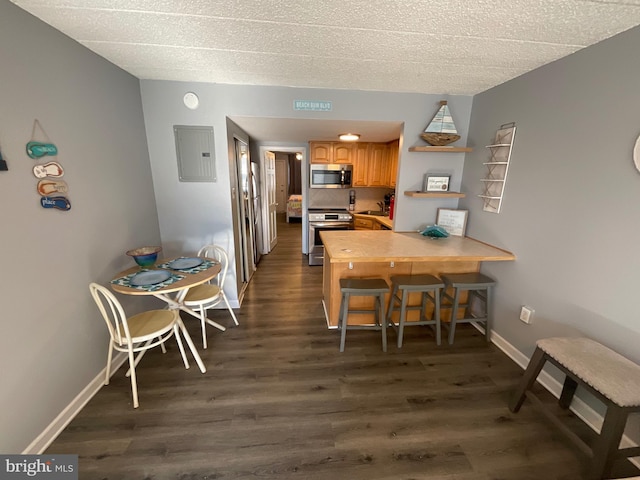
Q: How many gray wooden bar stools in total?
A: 3